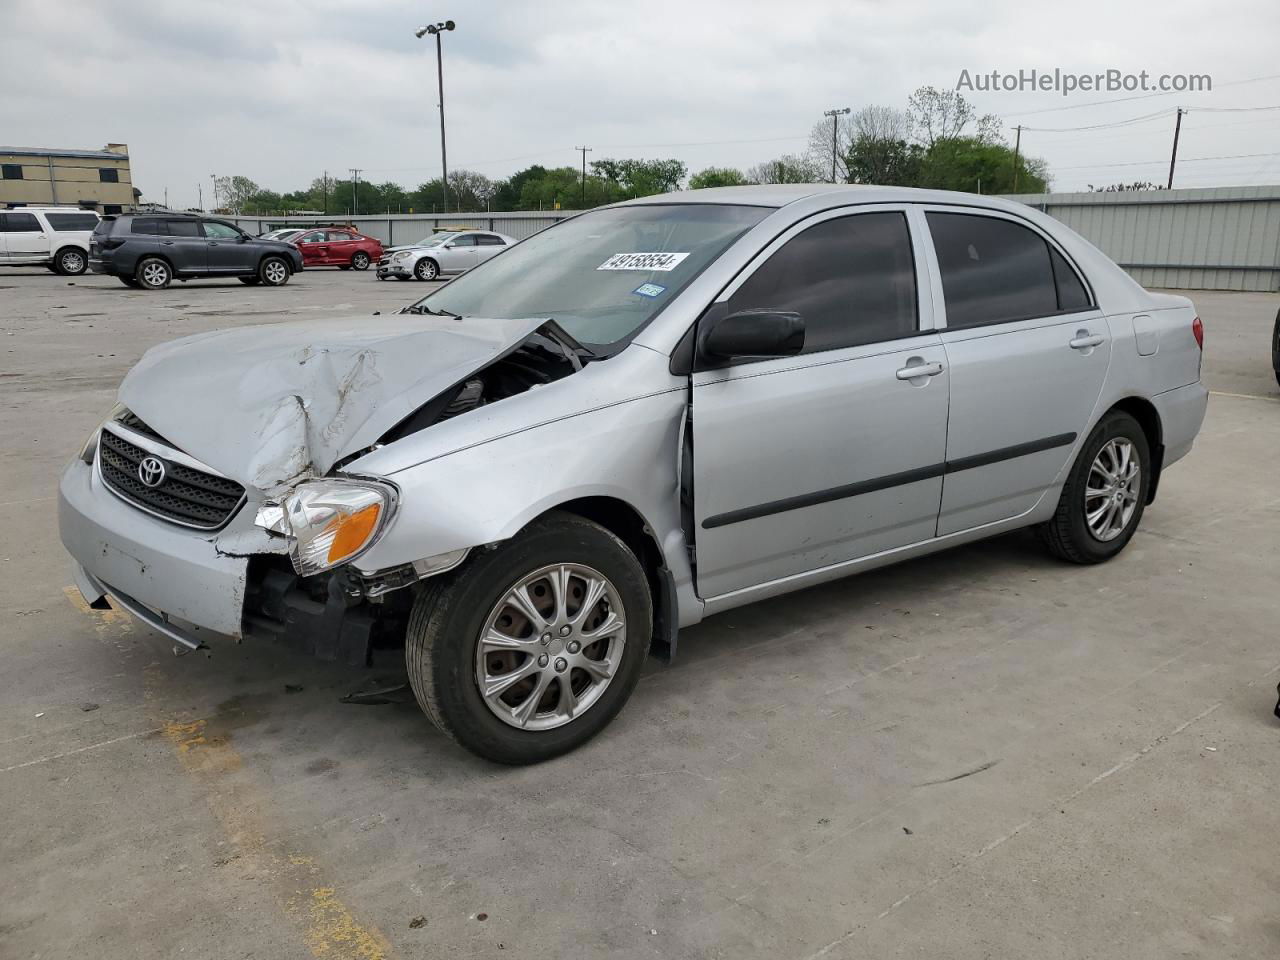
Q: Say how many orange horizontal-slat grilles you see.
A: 0